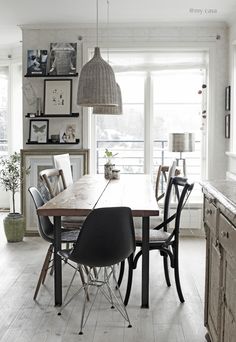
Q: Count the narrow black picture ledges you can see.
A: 3